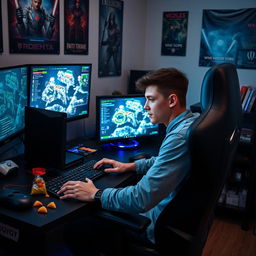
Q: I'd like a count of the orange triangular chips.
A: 3